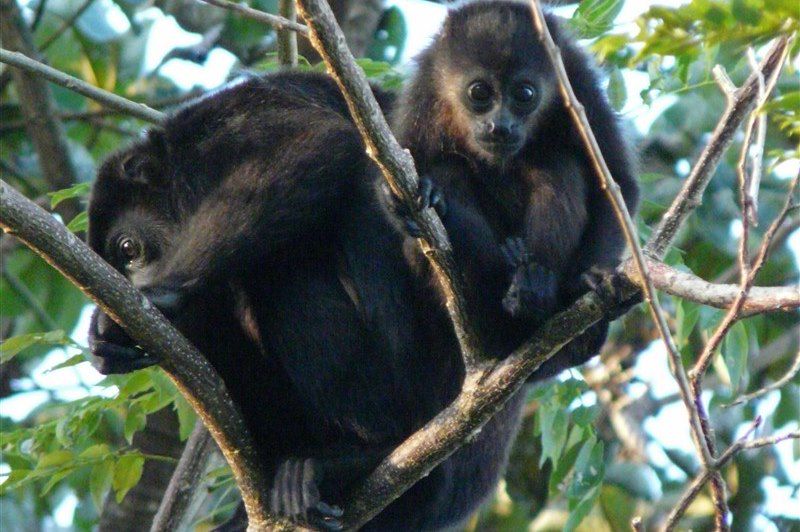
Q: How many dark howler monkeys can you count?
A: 2